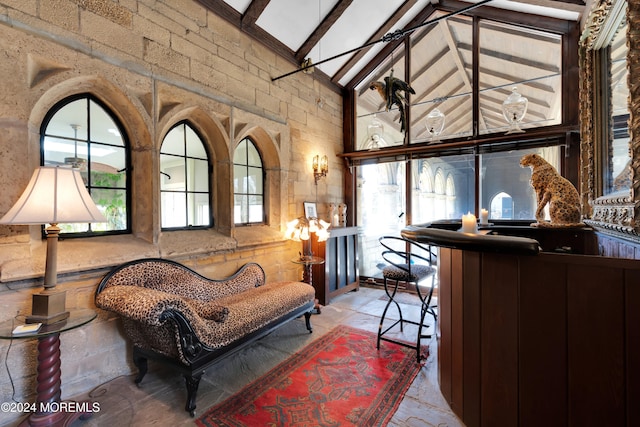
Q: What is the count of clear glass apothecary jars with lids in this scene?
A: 3